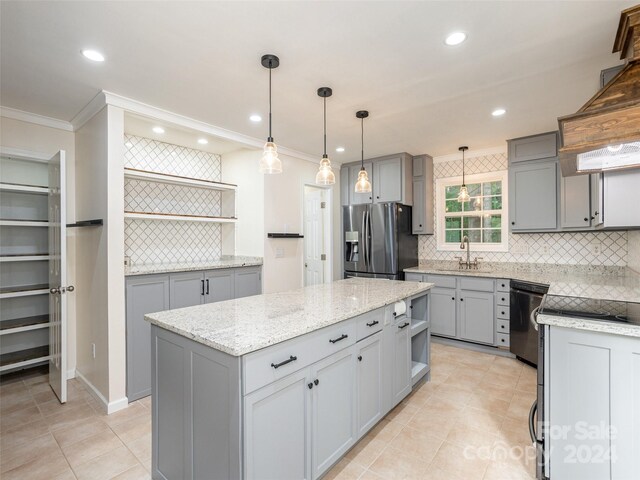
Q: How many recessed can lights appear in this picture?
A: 7